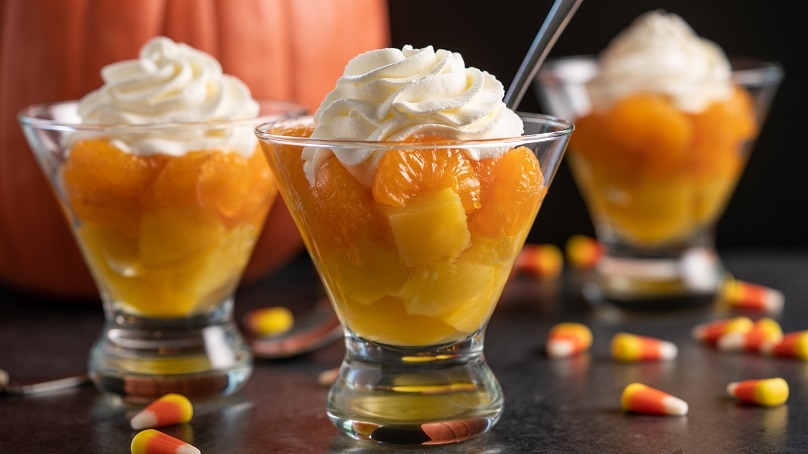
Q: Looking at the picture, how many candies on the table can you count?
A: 14